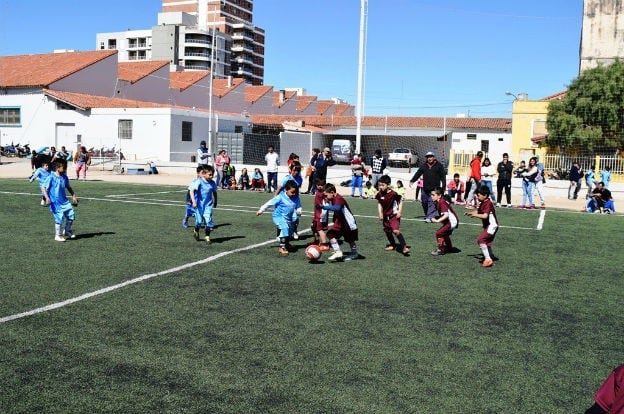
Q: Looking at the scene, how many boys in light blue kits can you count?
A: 6